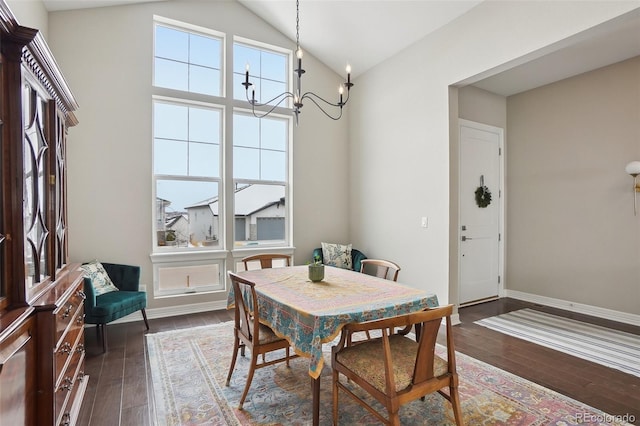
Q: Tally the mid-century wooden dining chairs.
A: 4